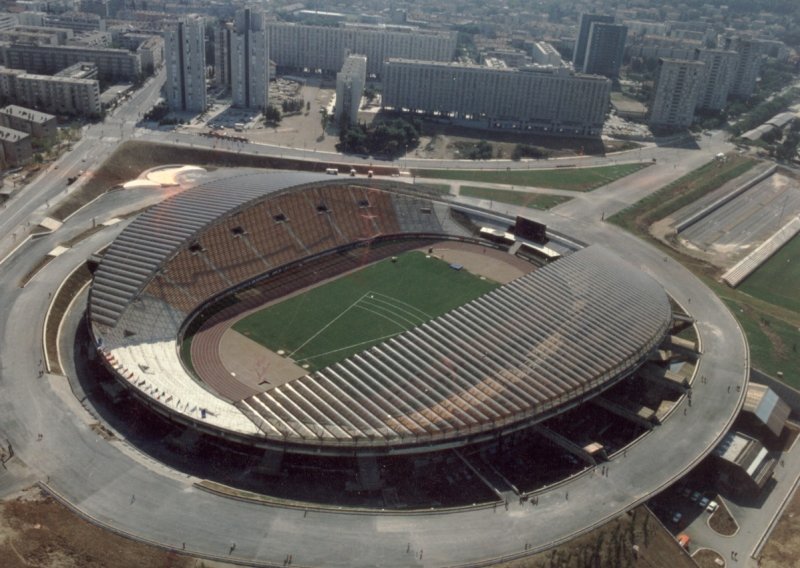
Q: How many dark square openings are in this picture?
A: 5